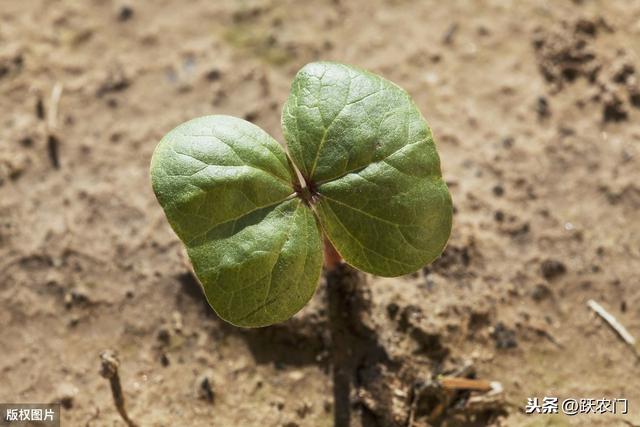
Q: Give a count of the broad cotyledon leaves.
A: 2